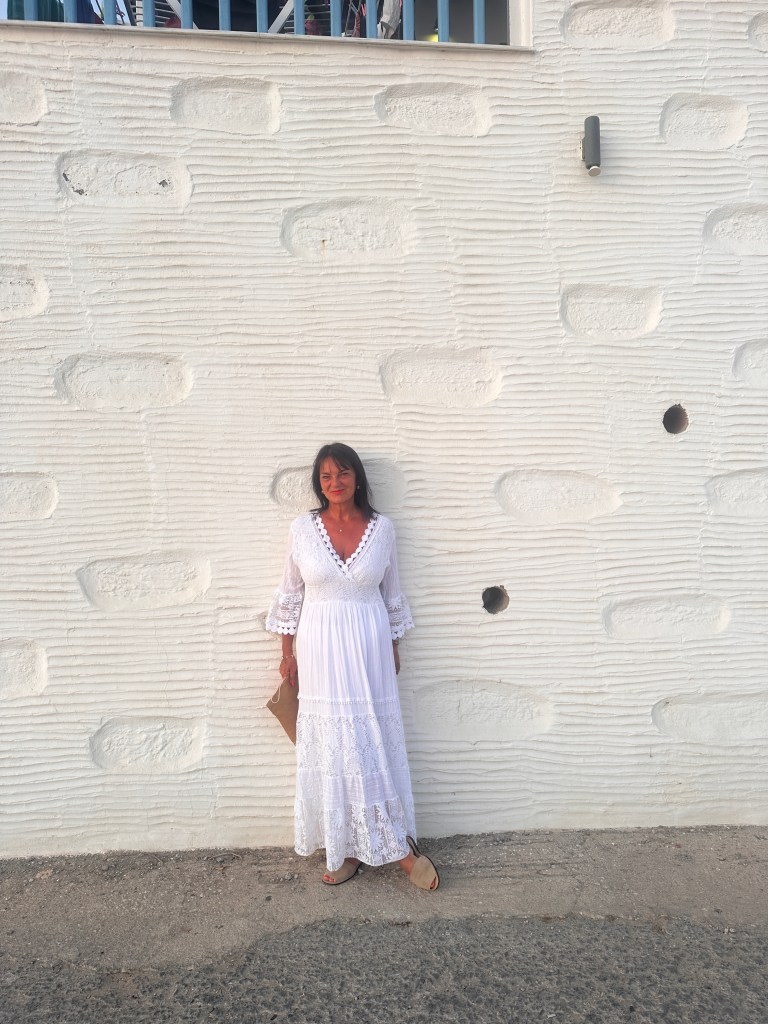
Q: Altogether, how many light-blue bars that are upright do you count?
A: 13